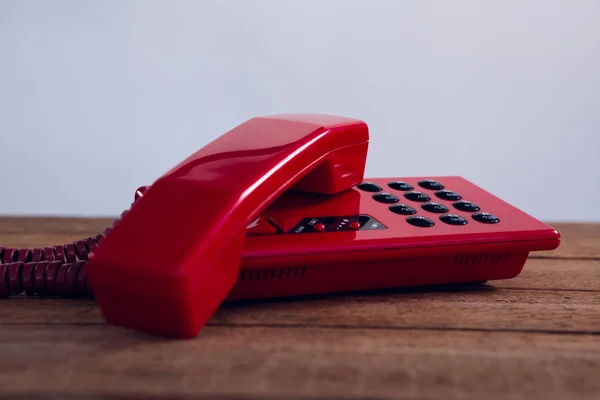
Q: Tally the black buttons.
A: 12